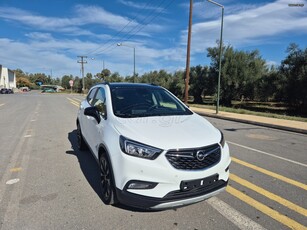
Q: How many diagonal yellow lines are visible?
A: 3